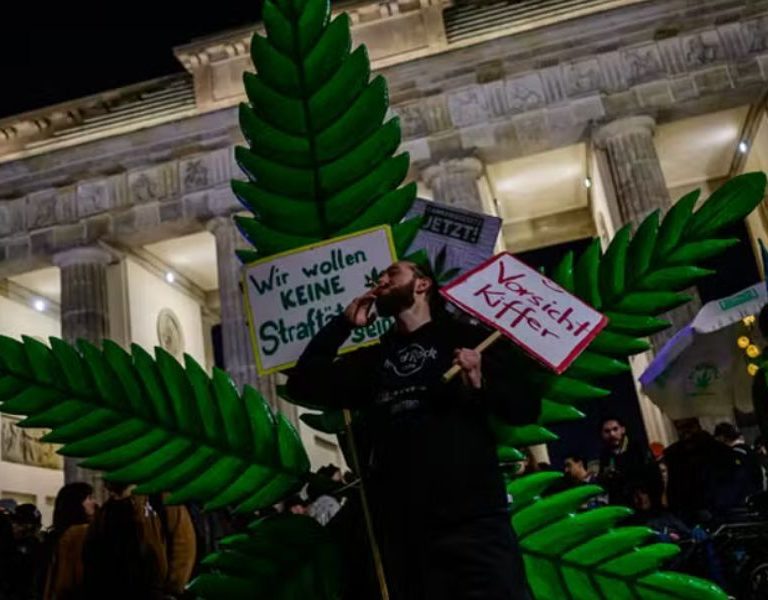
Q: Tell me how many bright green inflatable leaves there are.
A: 5